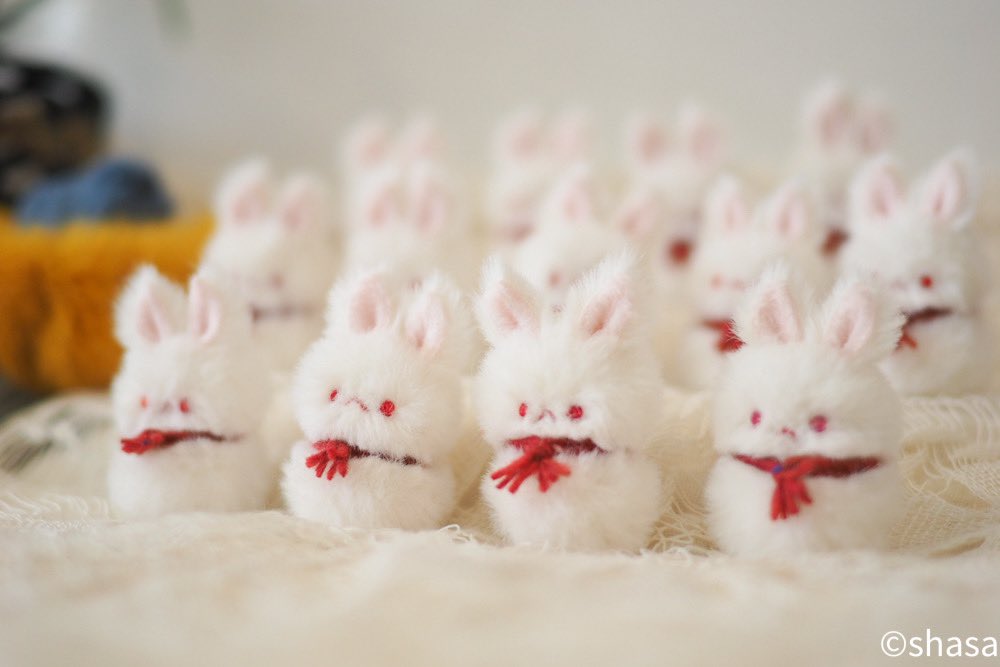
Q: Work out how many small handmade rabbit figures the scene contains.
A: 13